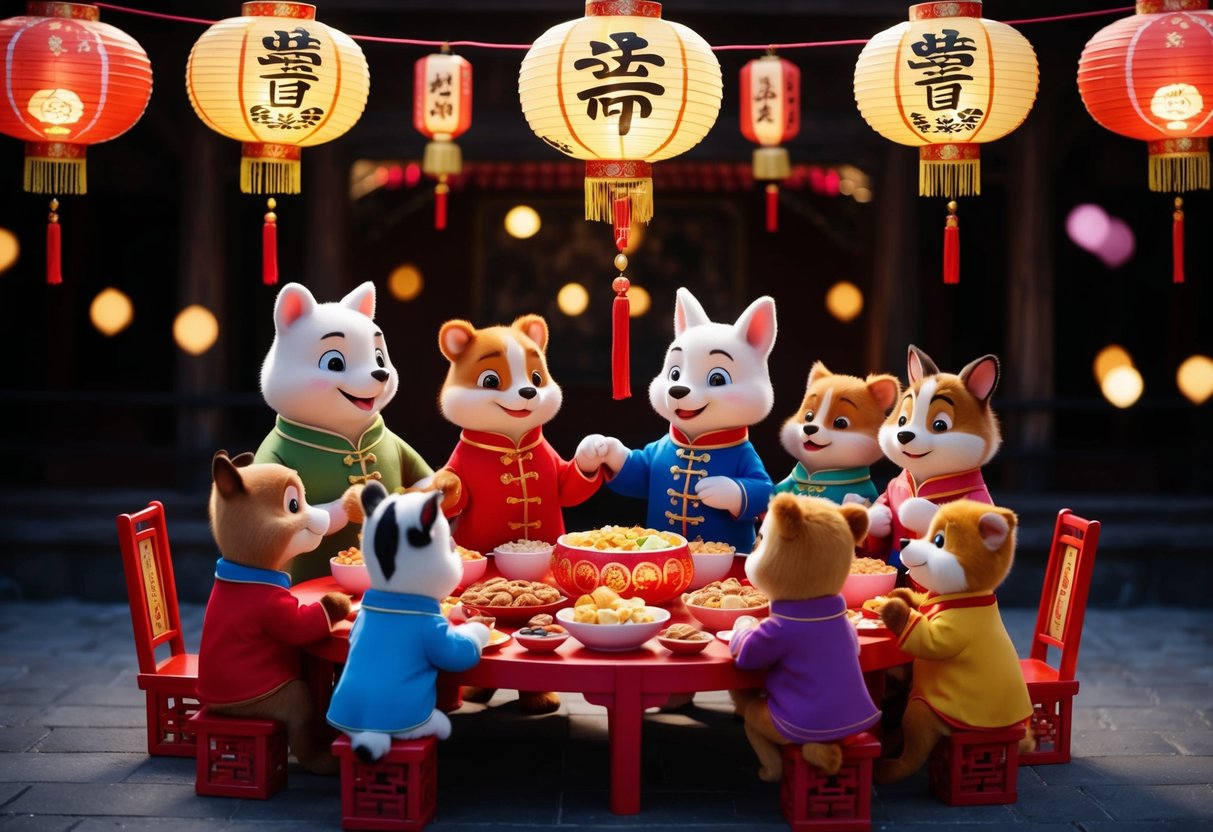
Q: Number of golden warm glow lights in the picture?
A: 12